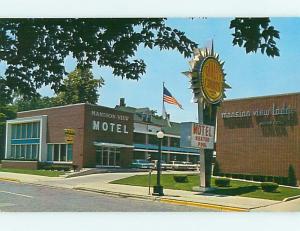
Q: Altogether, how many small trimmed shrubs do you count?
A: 3